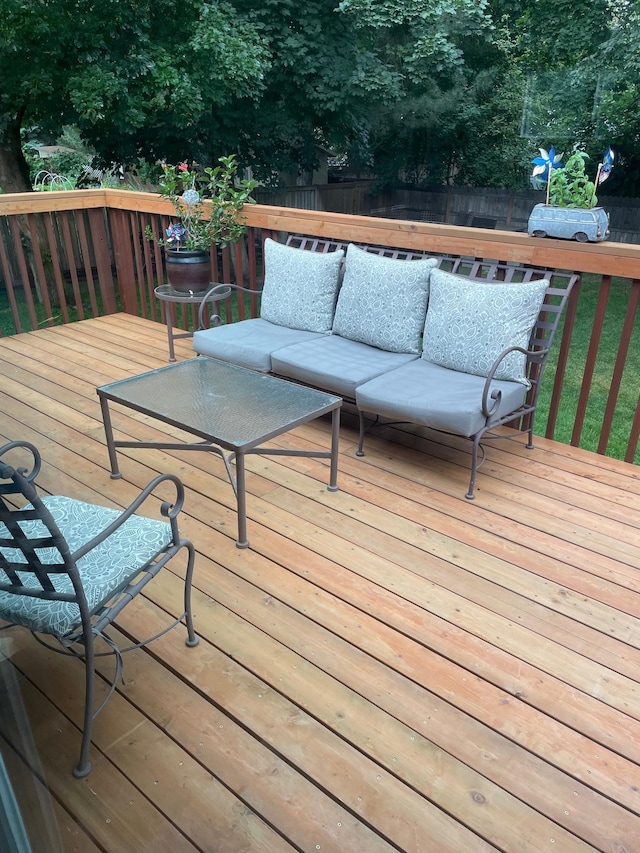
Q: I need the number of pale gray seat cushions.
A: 3